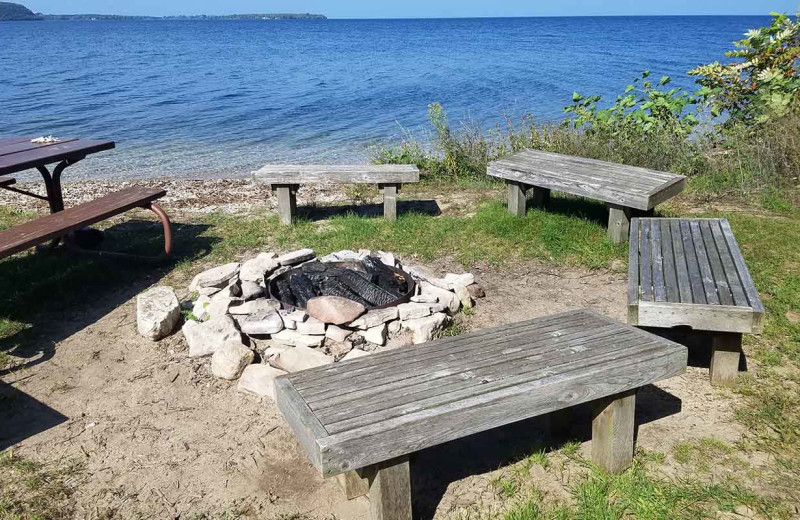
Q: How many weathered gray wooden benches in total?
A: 4